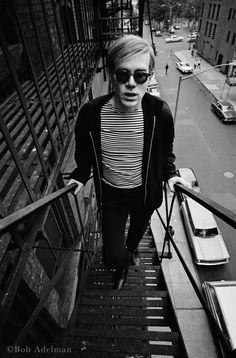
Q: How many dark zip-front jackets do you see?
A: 1